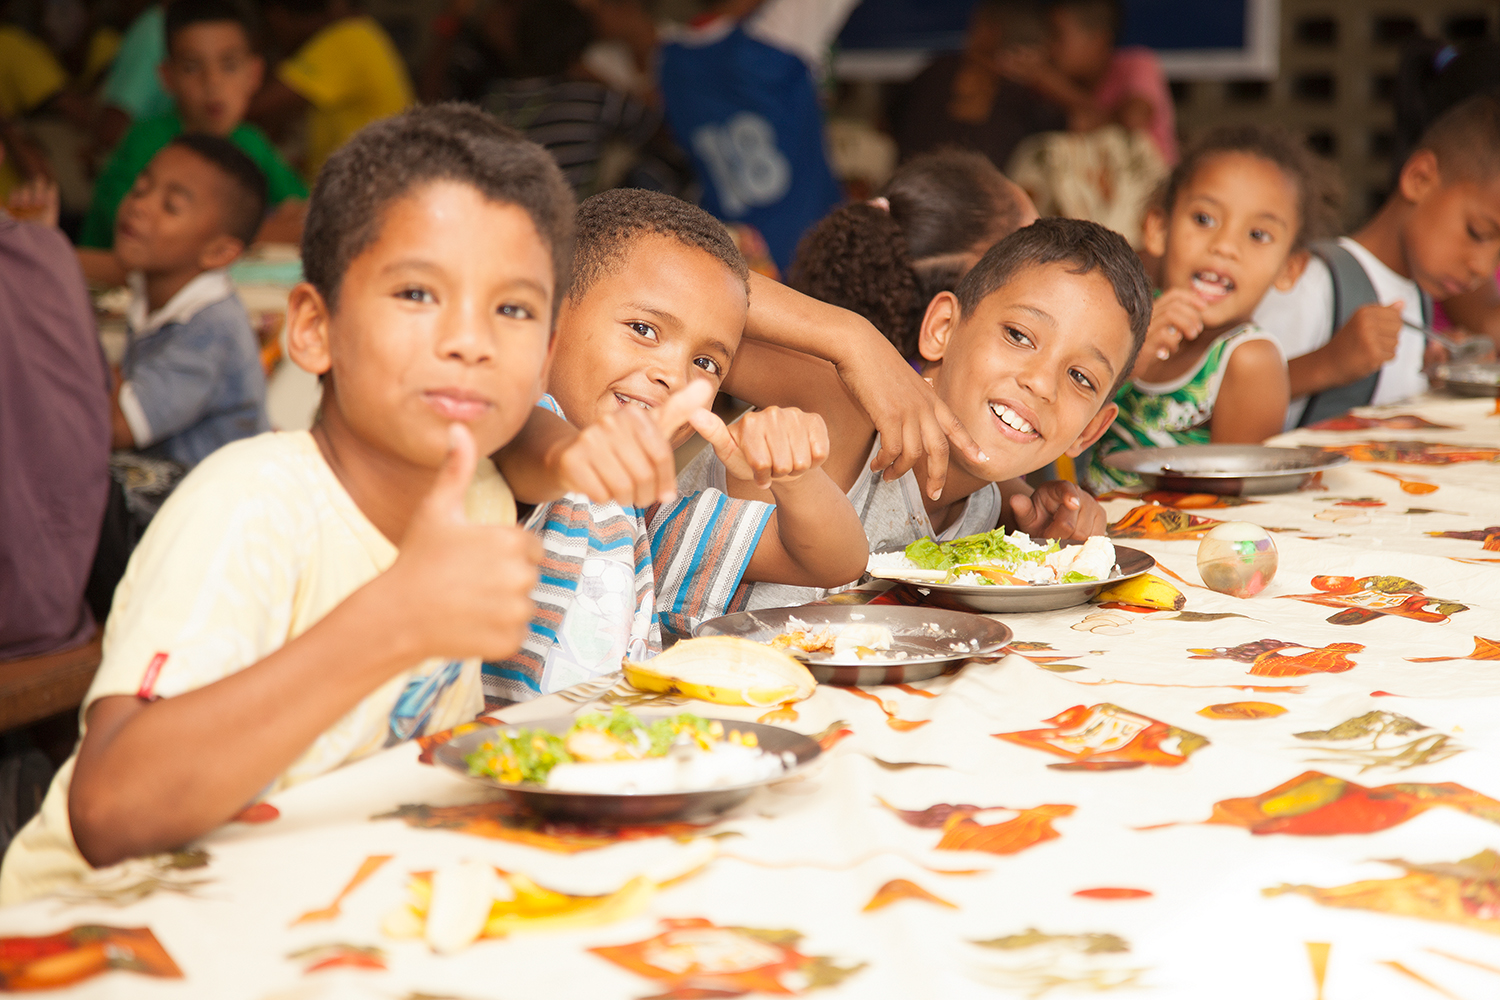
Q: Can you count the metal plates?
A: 5